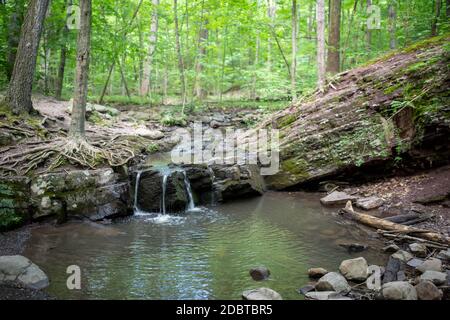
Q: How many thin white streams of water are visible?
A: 3